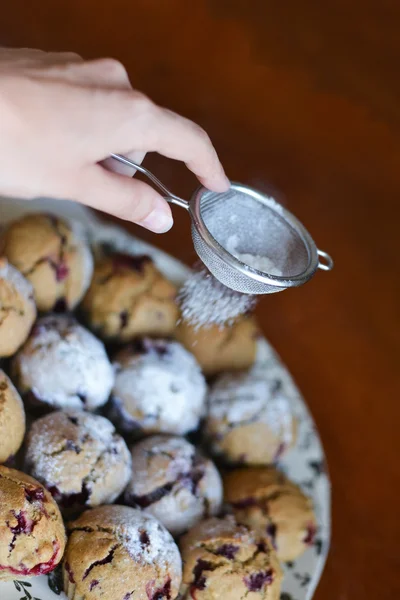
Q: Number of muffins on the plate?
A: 14